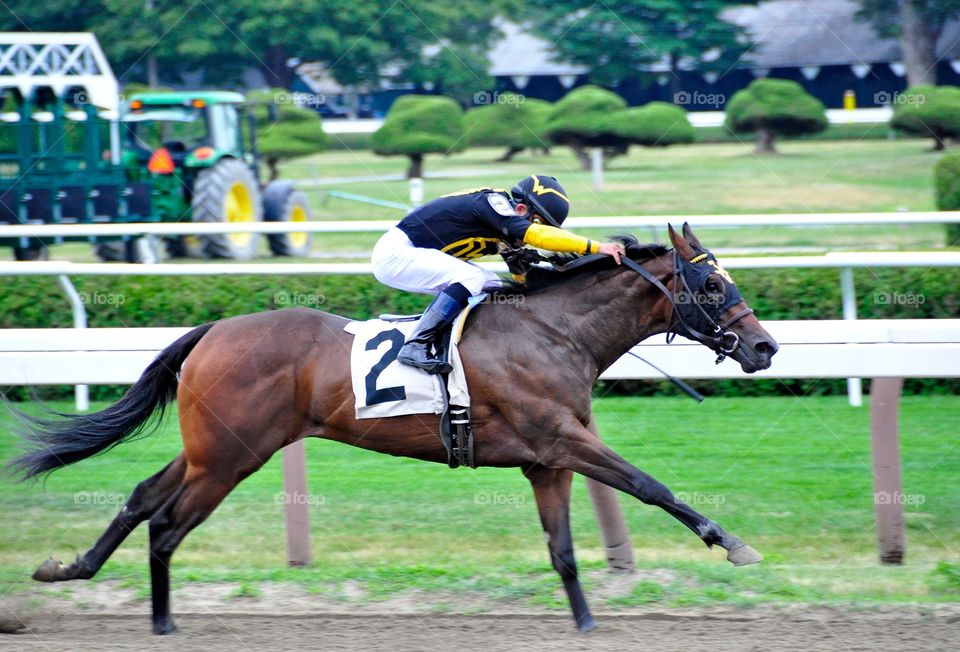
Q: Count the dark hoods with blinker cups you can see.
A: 1